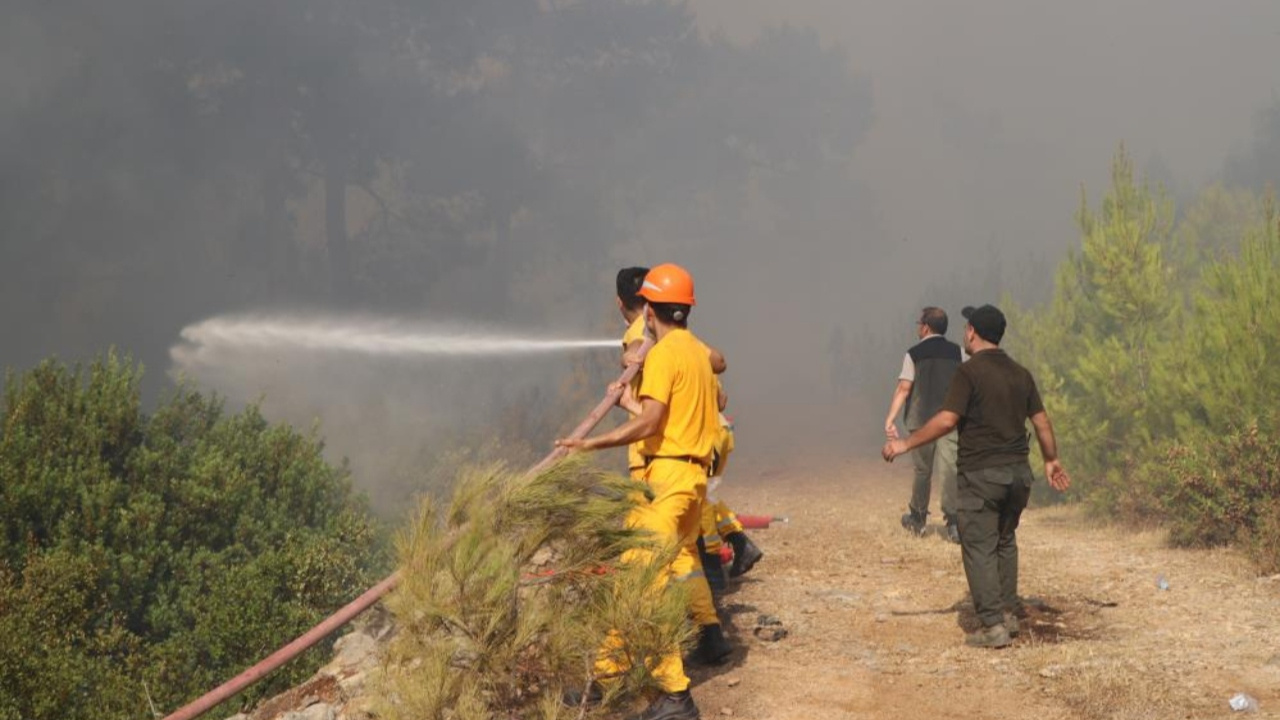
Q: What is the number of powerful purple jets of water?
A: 0